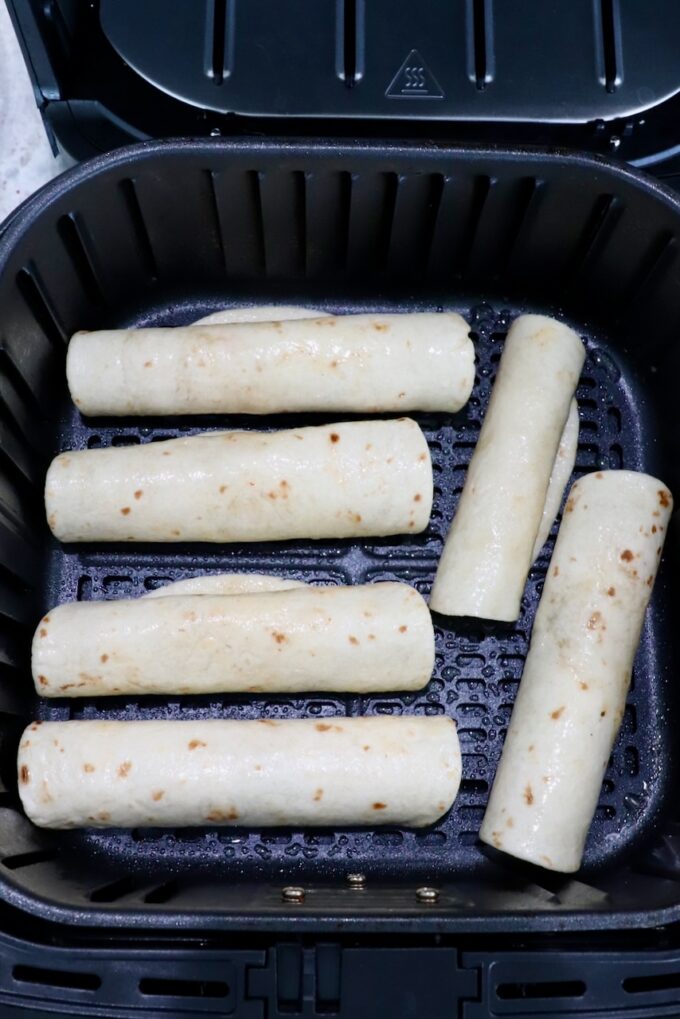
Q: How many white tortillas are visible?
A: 6